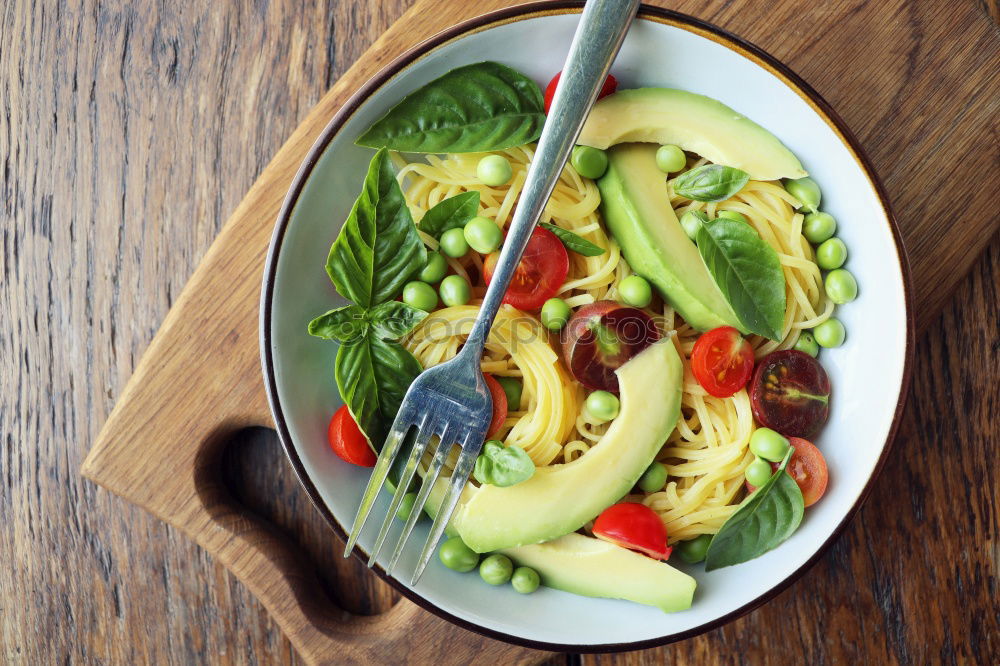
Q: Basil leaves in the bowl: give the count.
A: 11